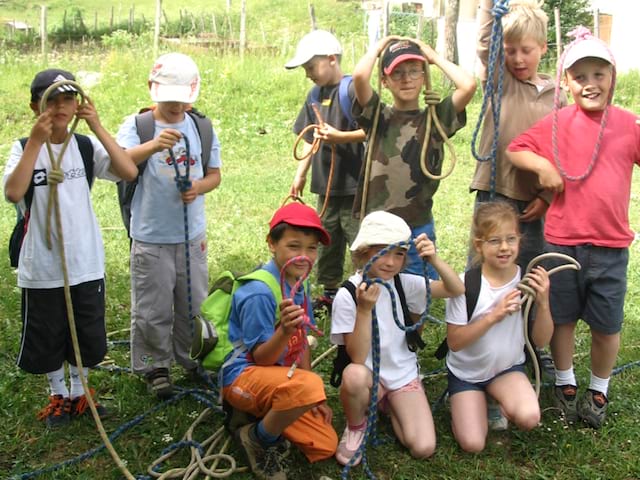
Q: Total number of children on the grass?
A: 9